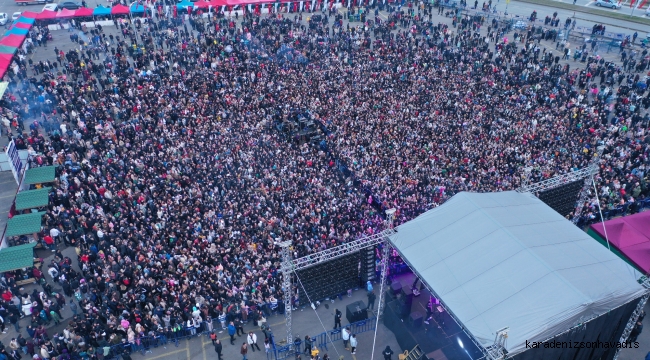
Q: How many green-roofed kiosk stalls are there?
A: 4